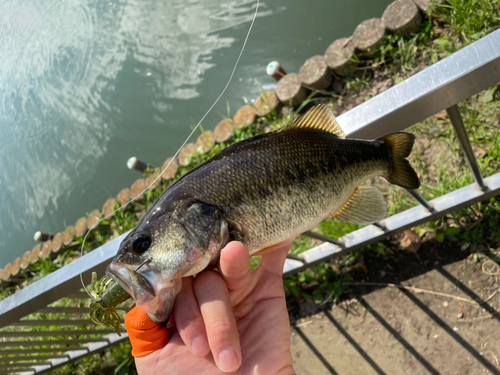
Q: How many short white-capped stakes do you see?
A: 3